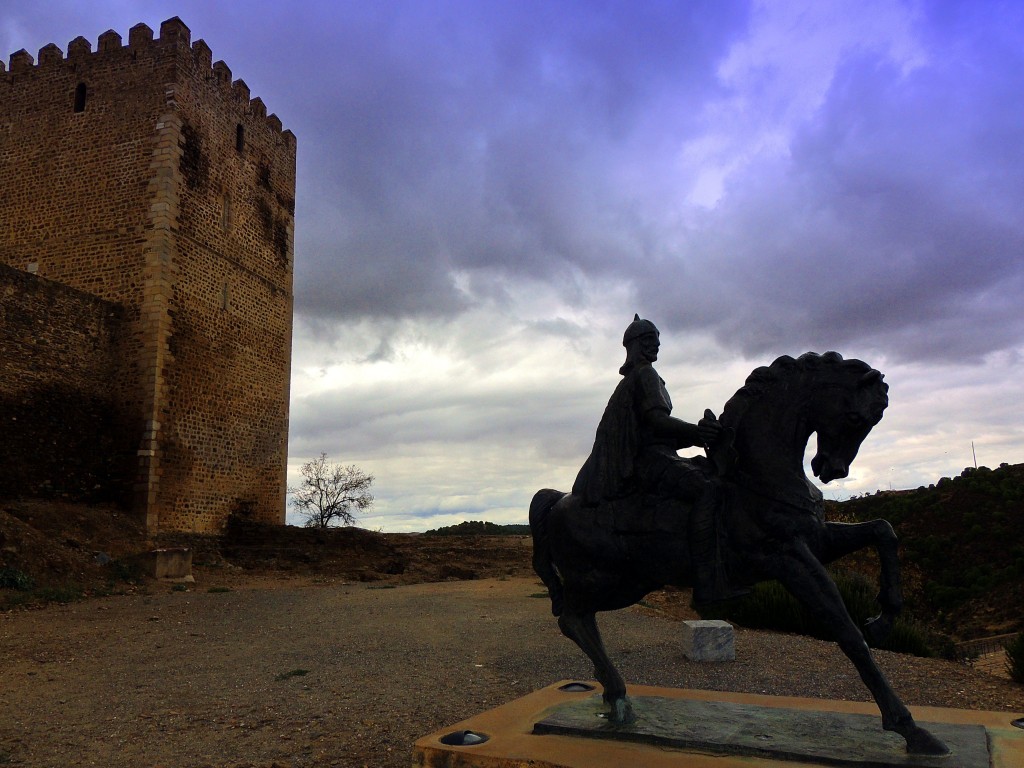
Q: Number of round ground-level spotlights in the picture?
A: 3